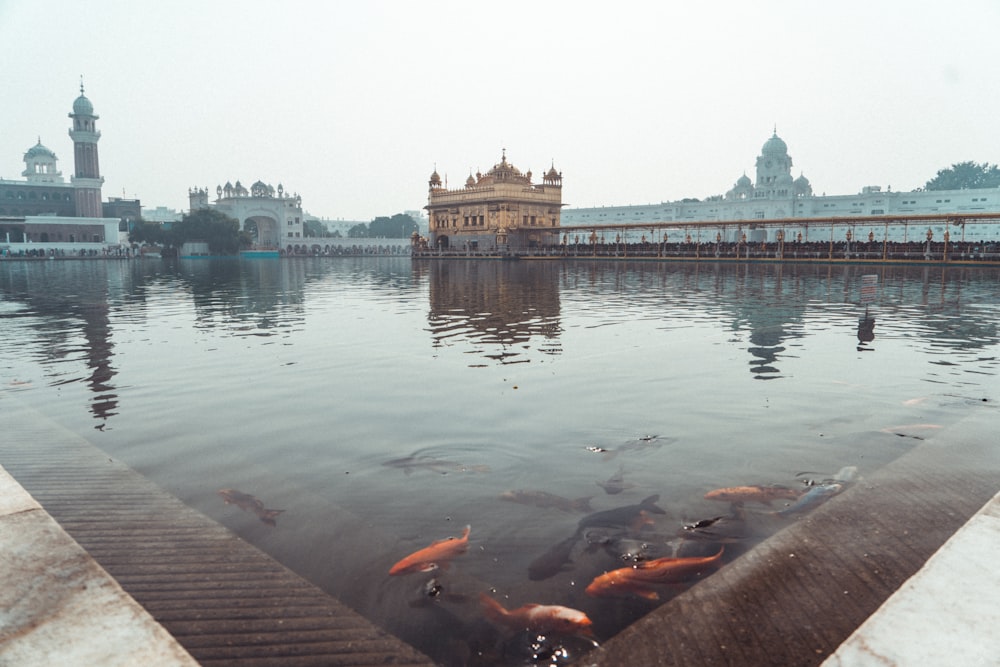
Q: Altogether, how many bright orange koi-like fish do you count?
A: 4